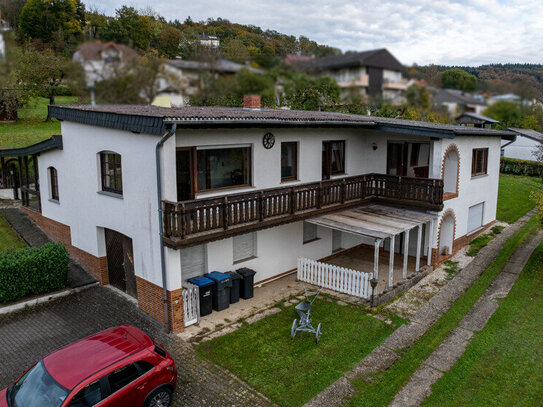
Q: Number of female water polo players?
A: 0